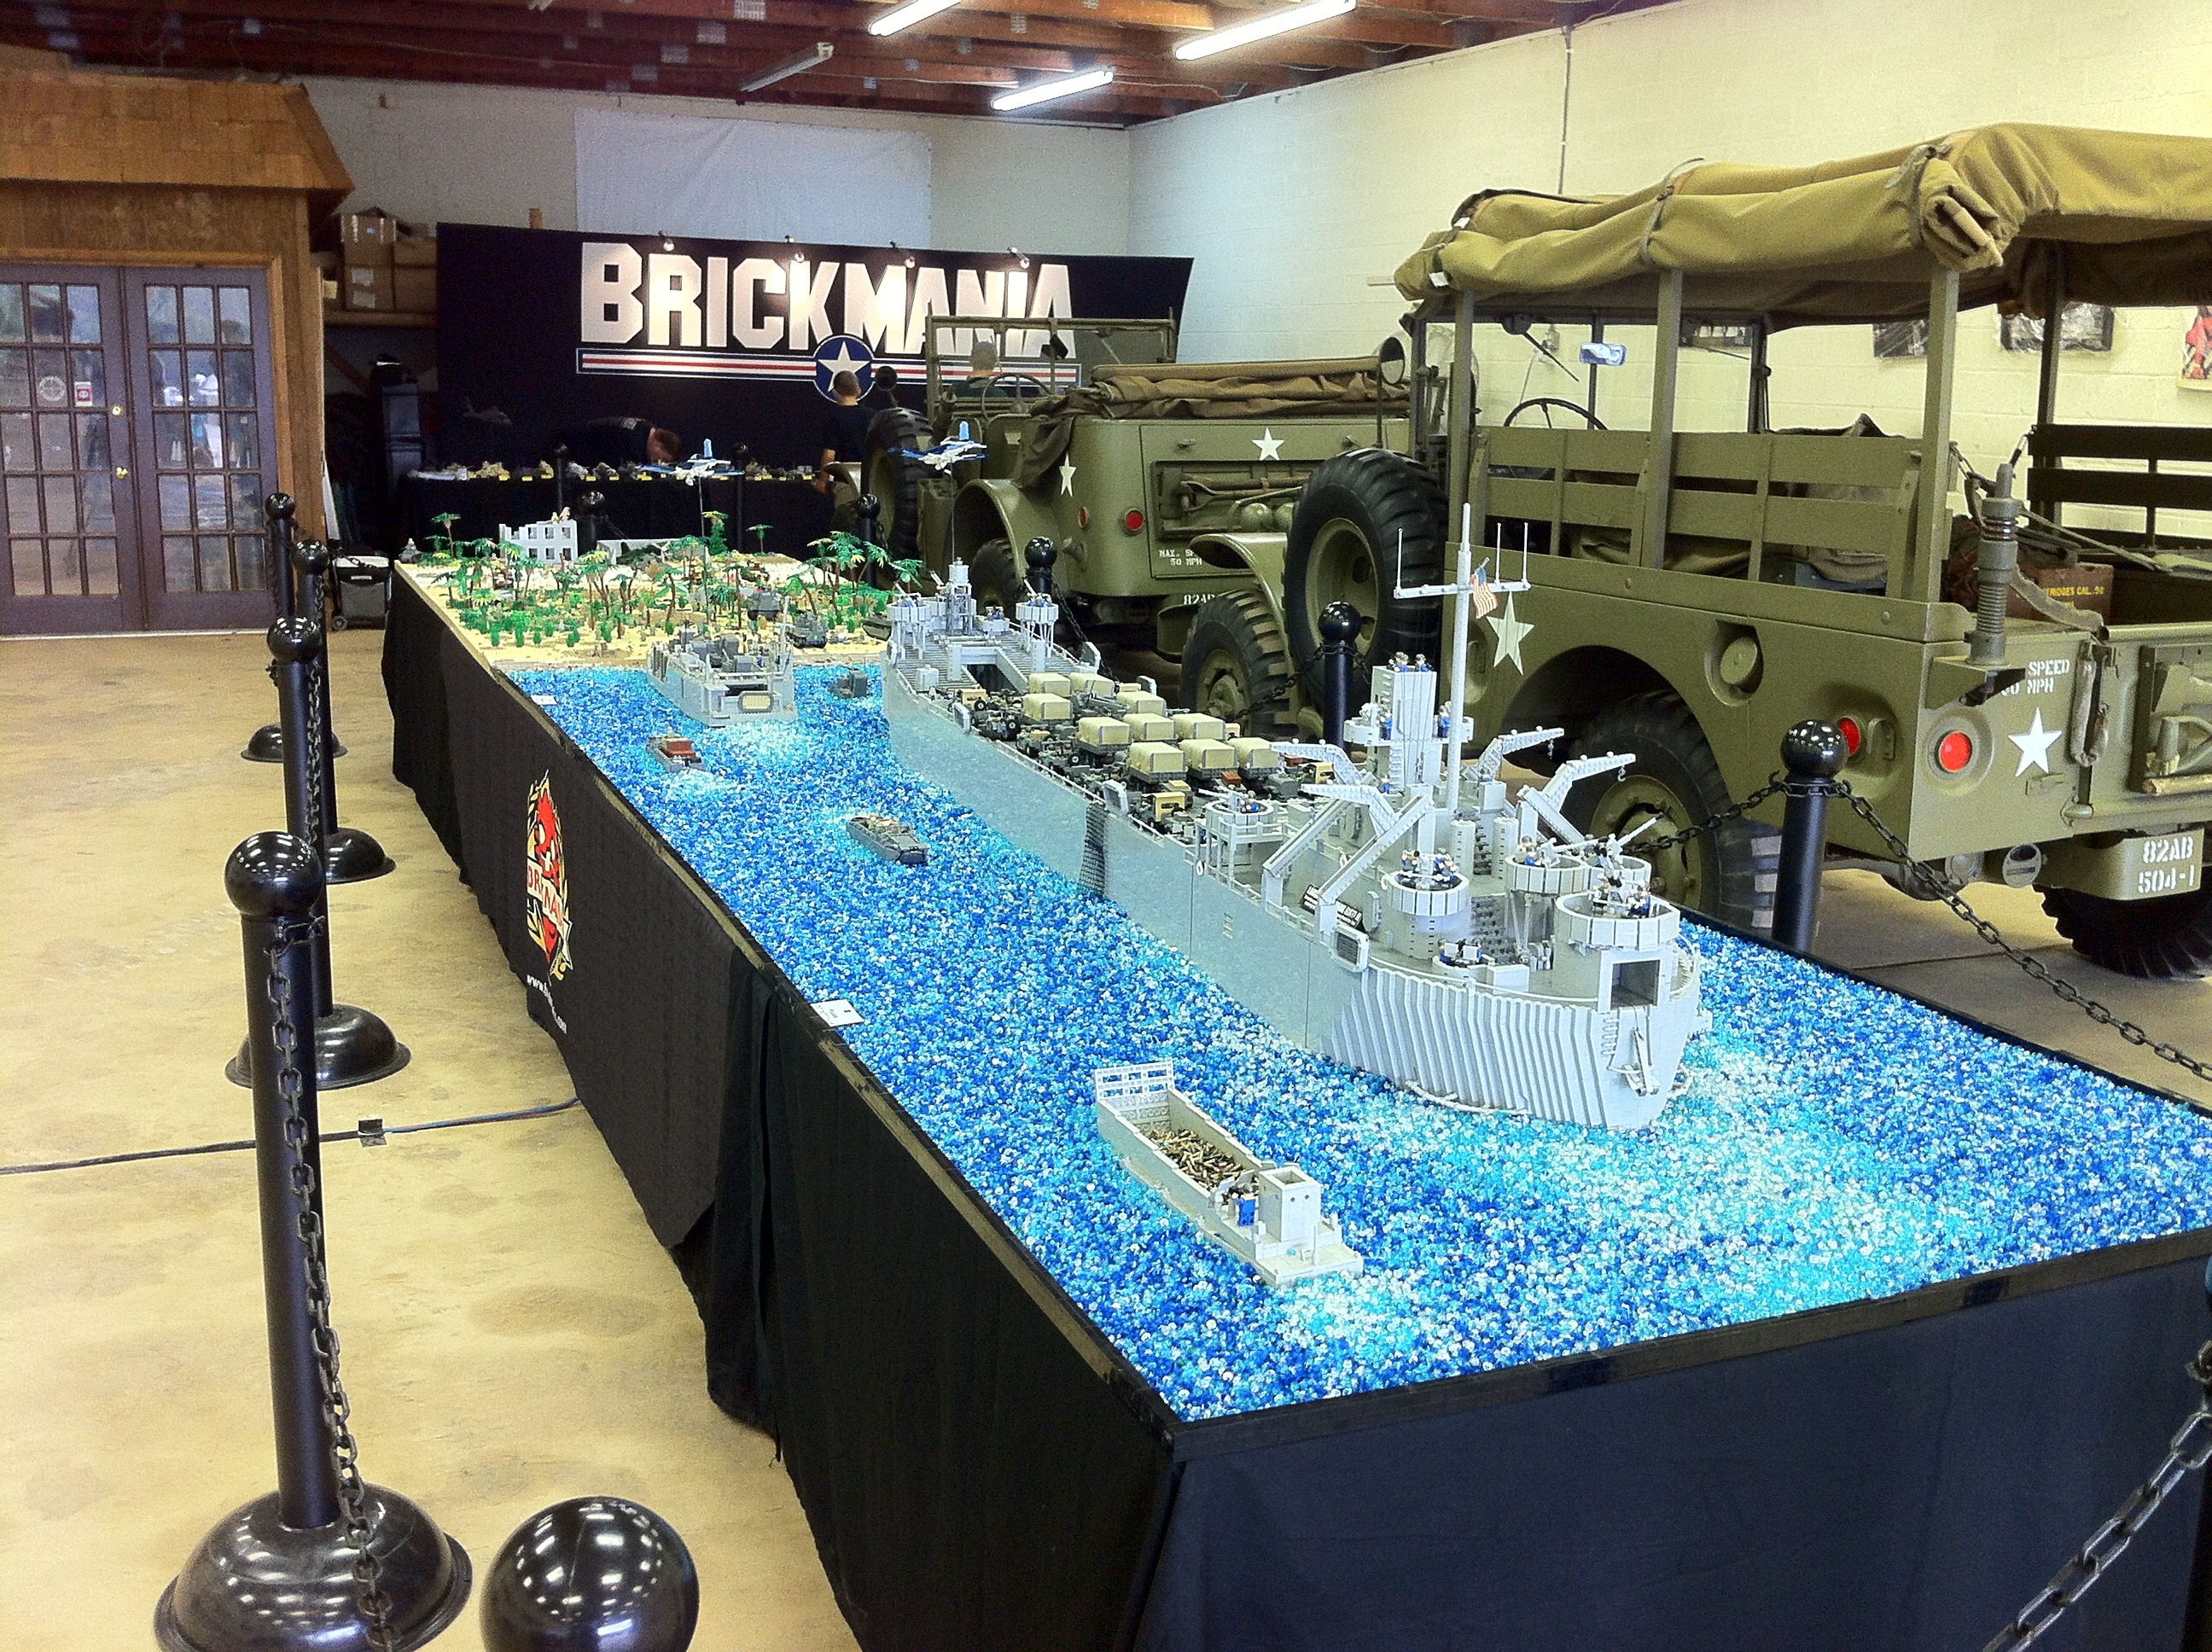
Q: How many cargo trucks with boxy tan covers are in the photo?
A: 10